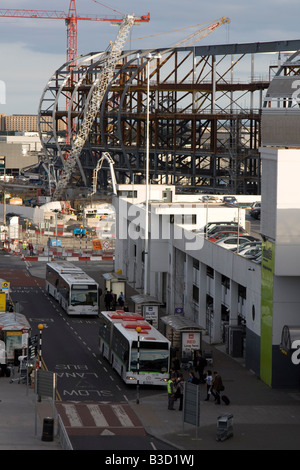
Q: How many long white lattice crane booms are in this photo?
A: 1